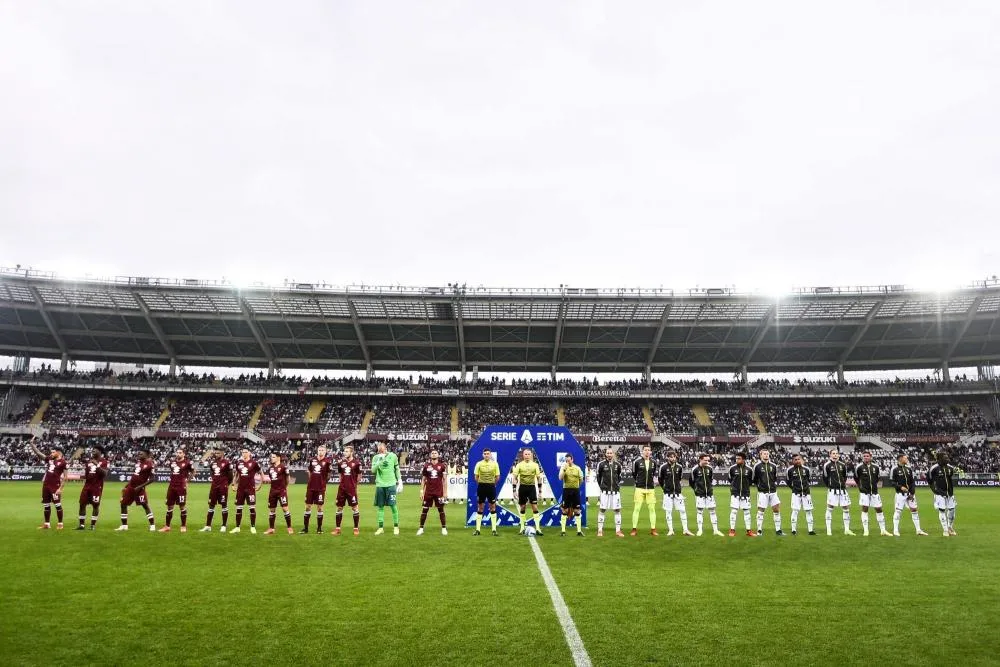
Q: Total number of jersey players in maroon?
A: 10